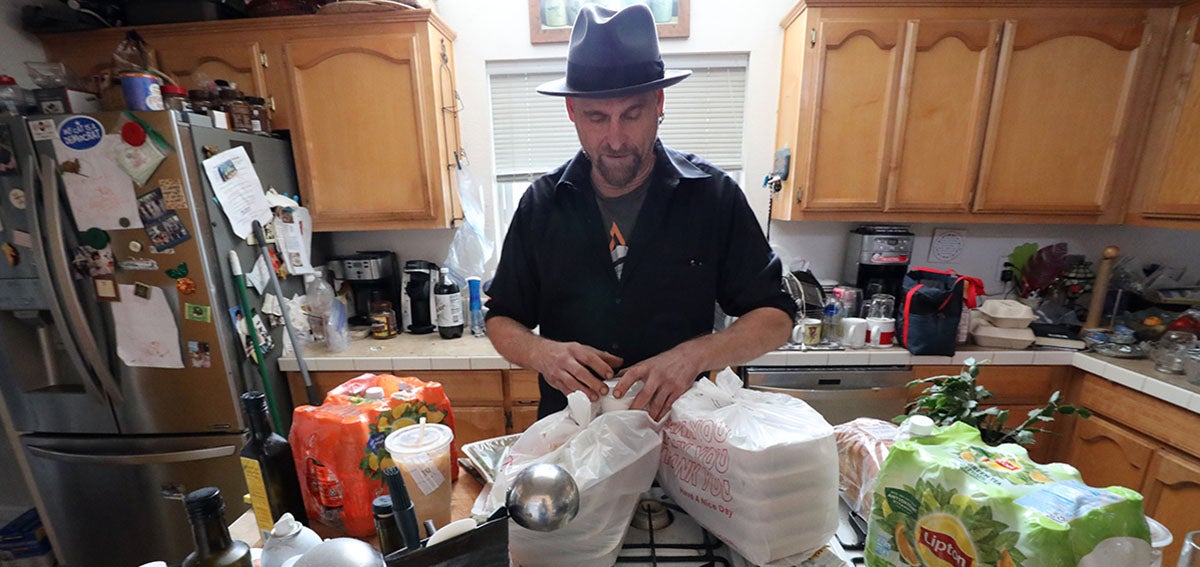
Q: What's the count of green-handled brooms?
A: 1